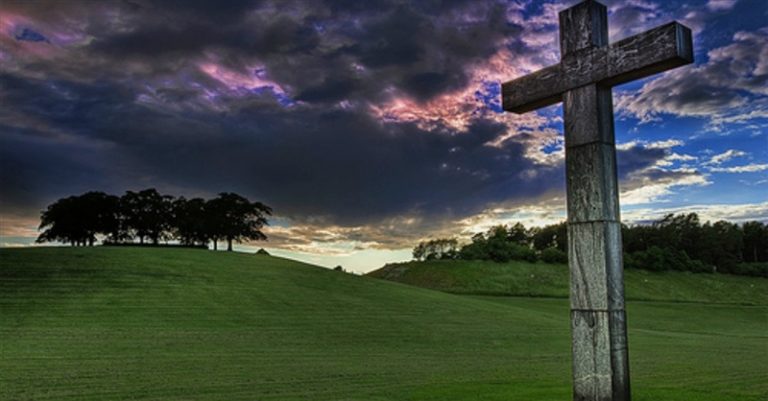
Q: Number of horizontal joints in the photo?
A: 3